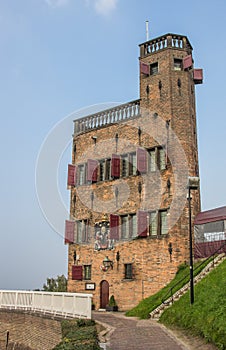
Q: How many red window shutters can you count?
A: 11